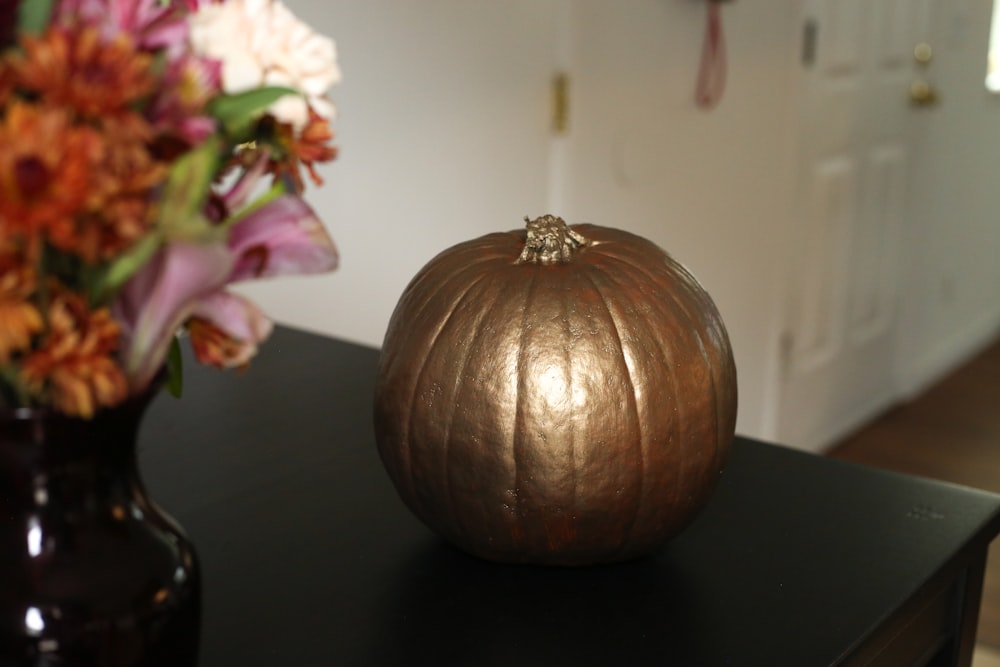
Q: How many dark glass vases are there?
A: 1